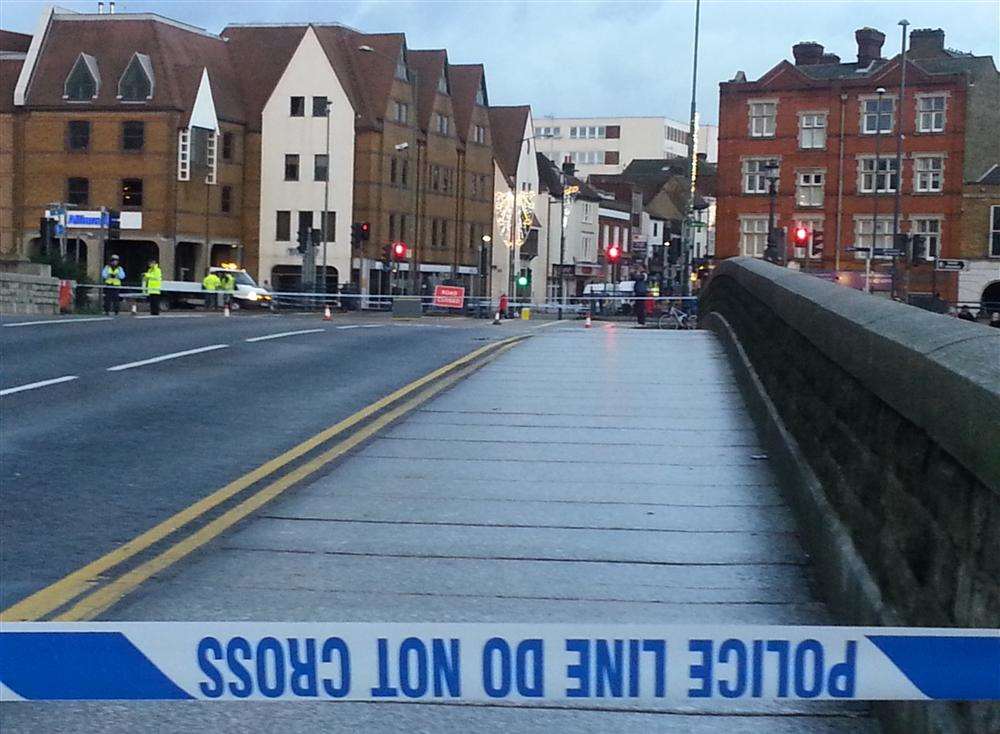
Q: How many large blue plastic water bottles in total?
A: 0